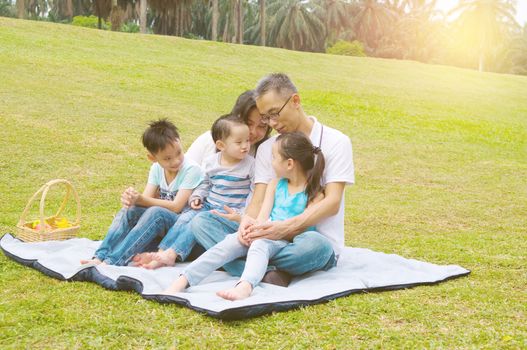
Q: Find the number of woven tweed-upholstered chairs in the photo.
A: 0